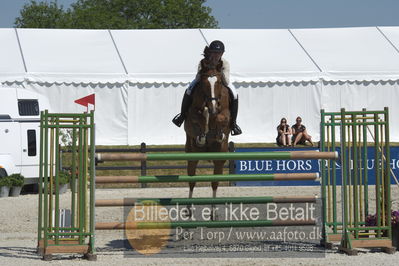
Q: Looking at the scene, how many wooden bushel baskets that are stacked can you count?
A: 0